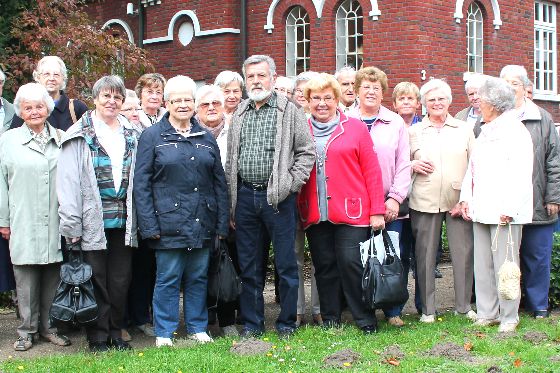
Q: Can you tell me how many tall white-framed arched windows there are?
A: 3